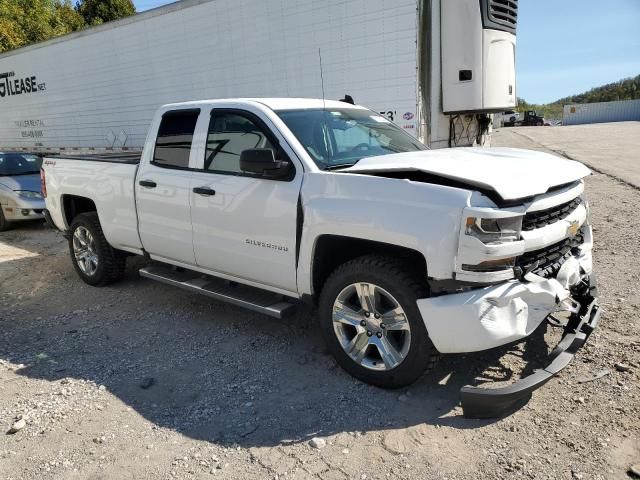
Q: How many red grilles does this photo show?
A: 0